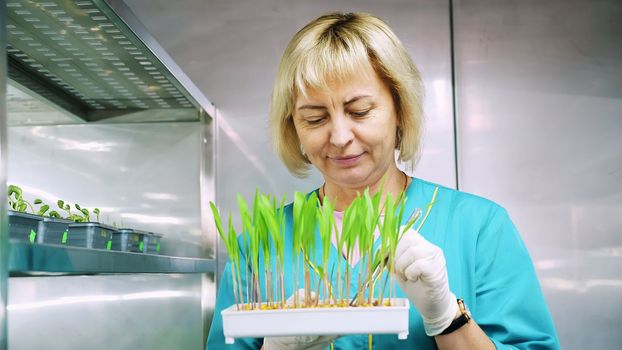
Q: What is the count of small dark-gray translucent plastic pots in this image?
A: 5